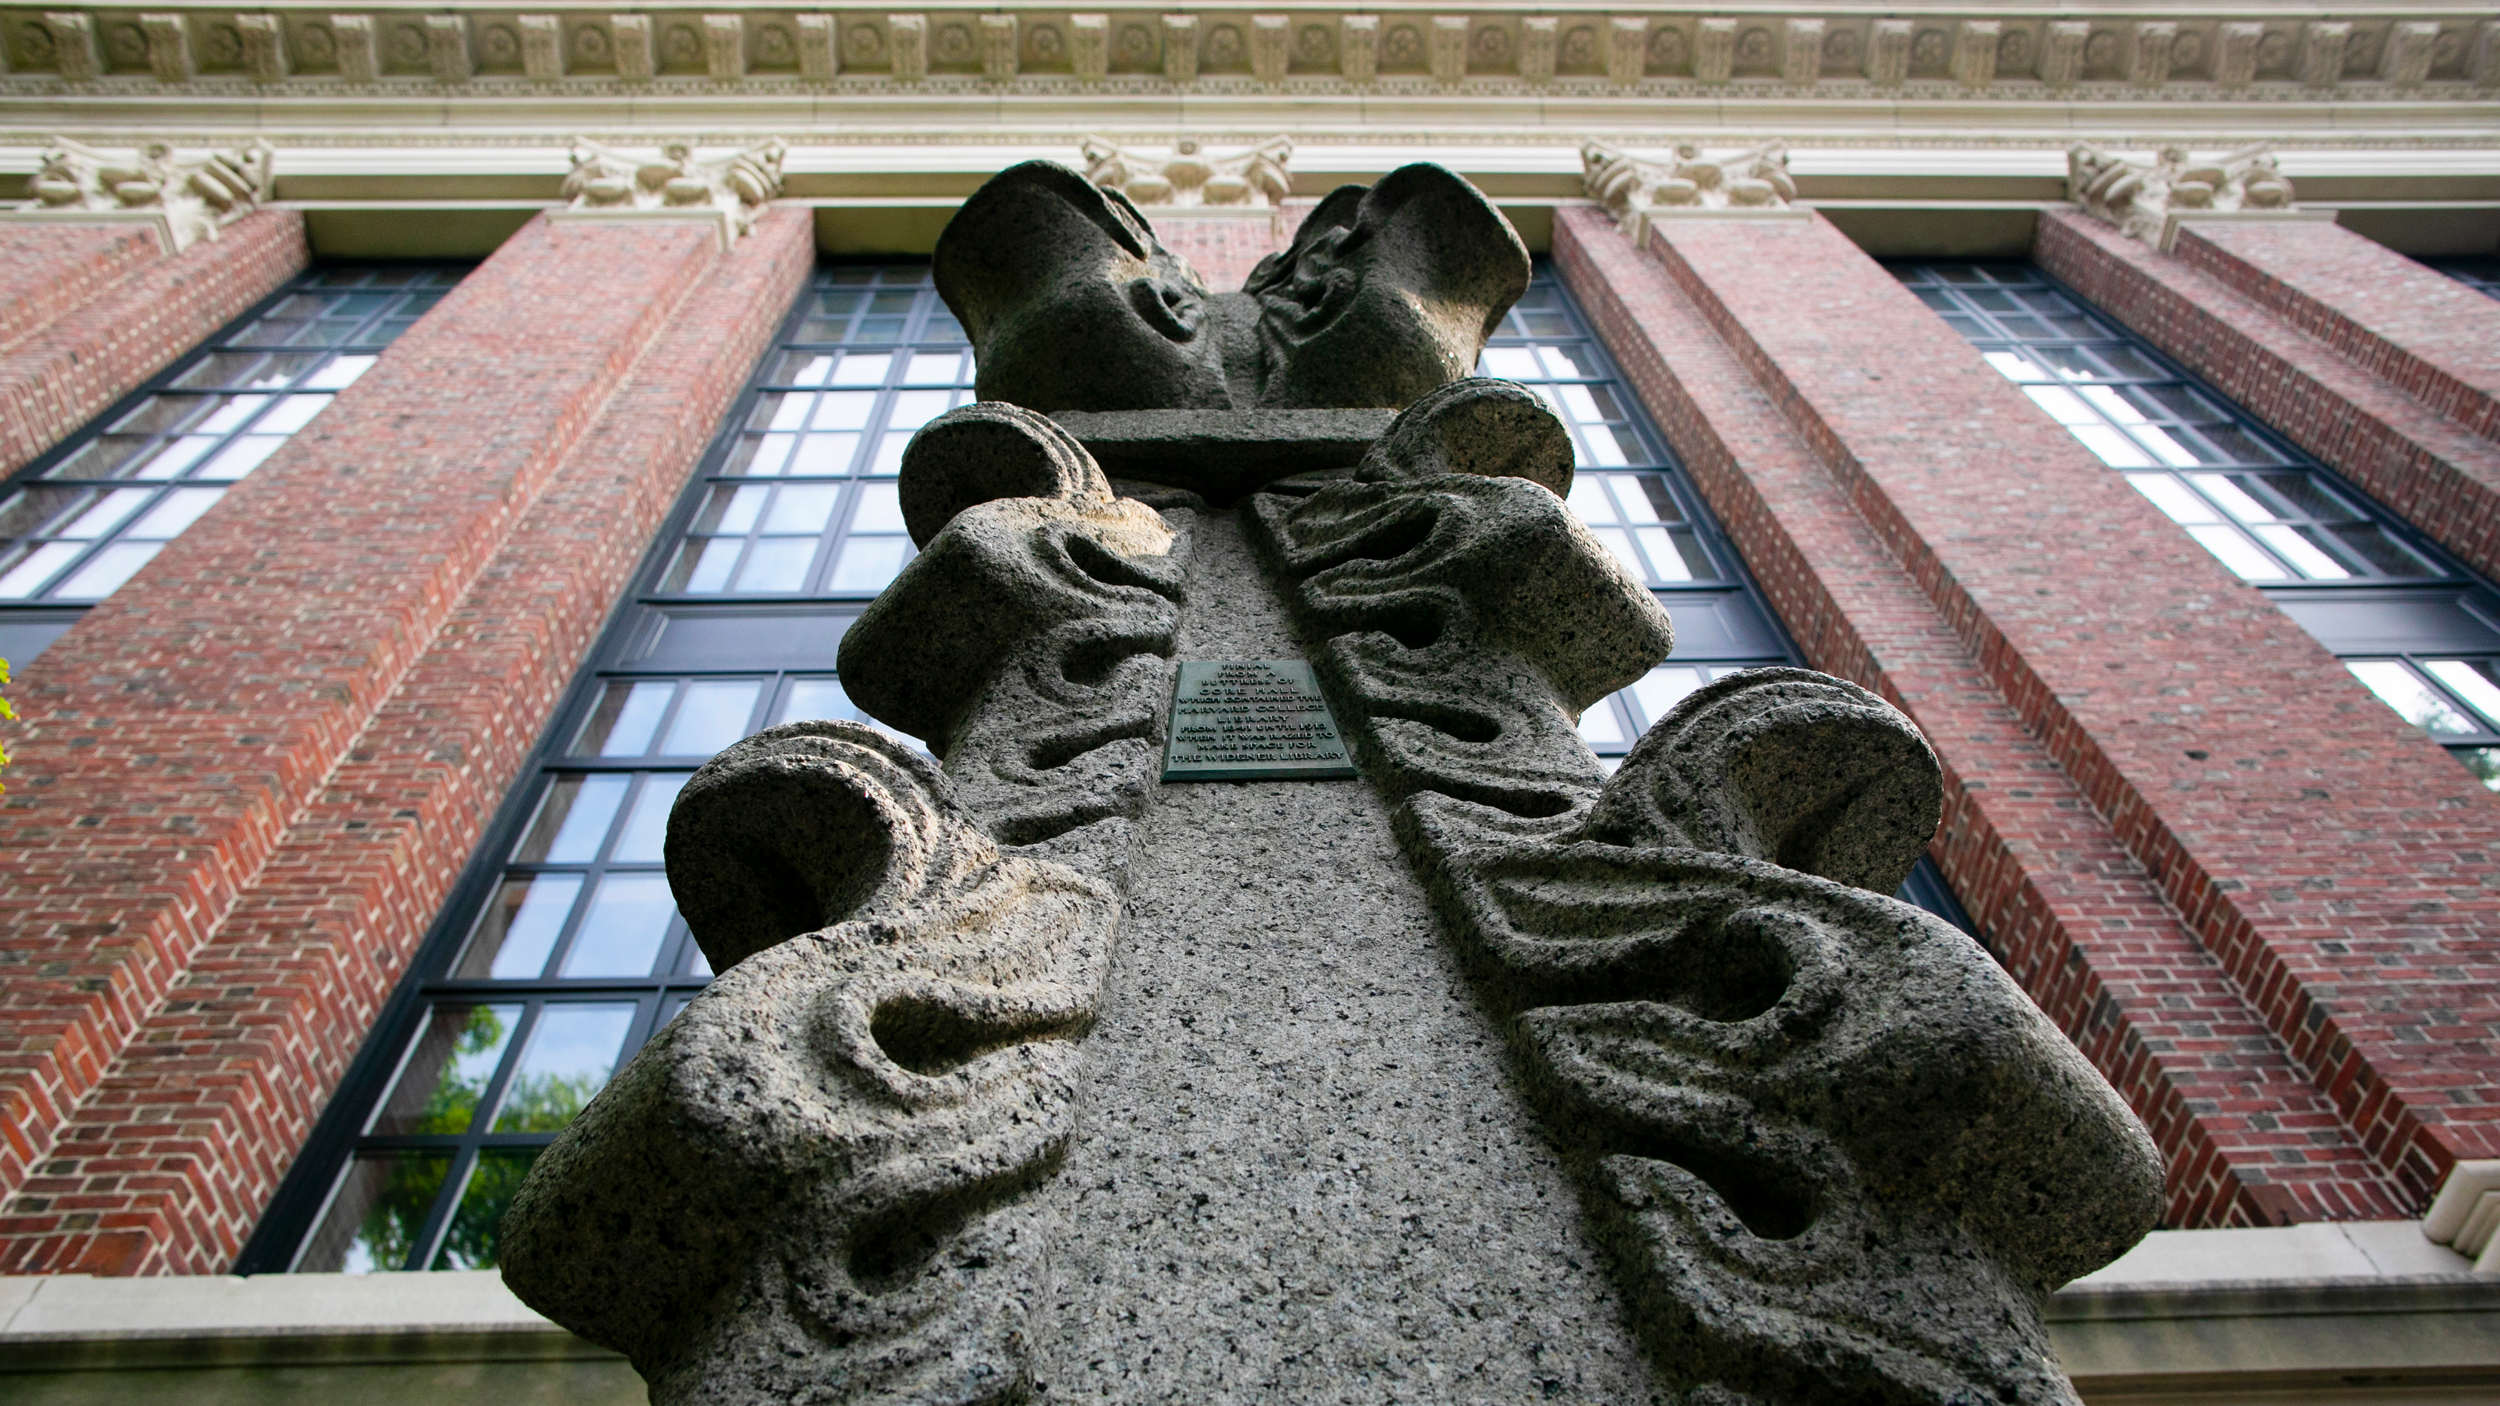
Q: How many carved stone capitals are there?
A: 5